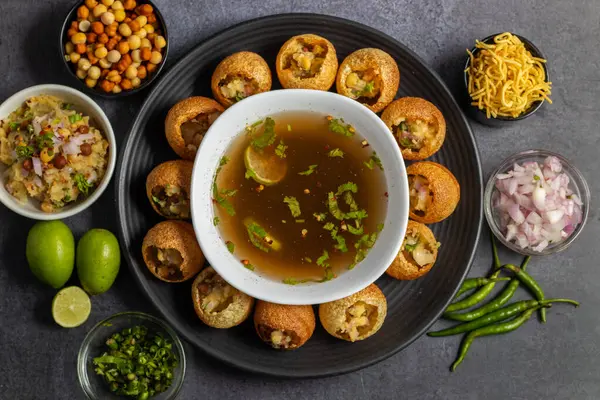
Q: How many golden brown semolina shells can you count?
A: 12